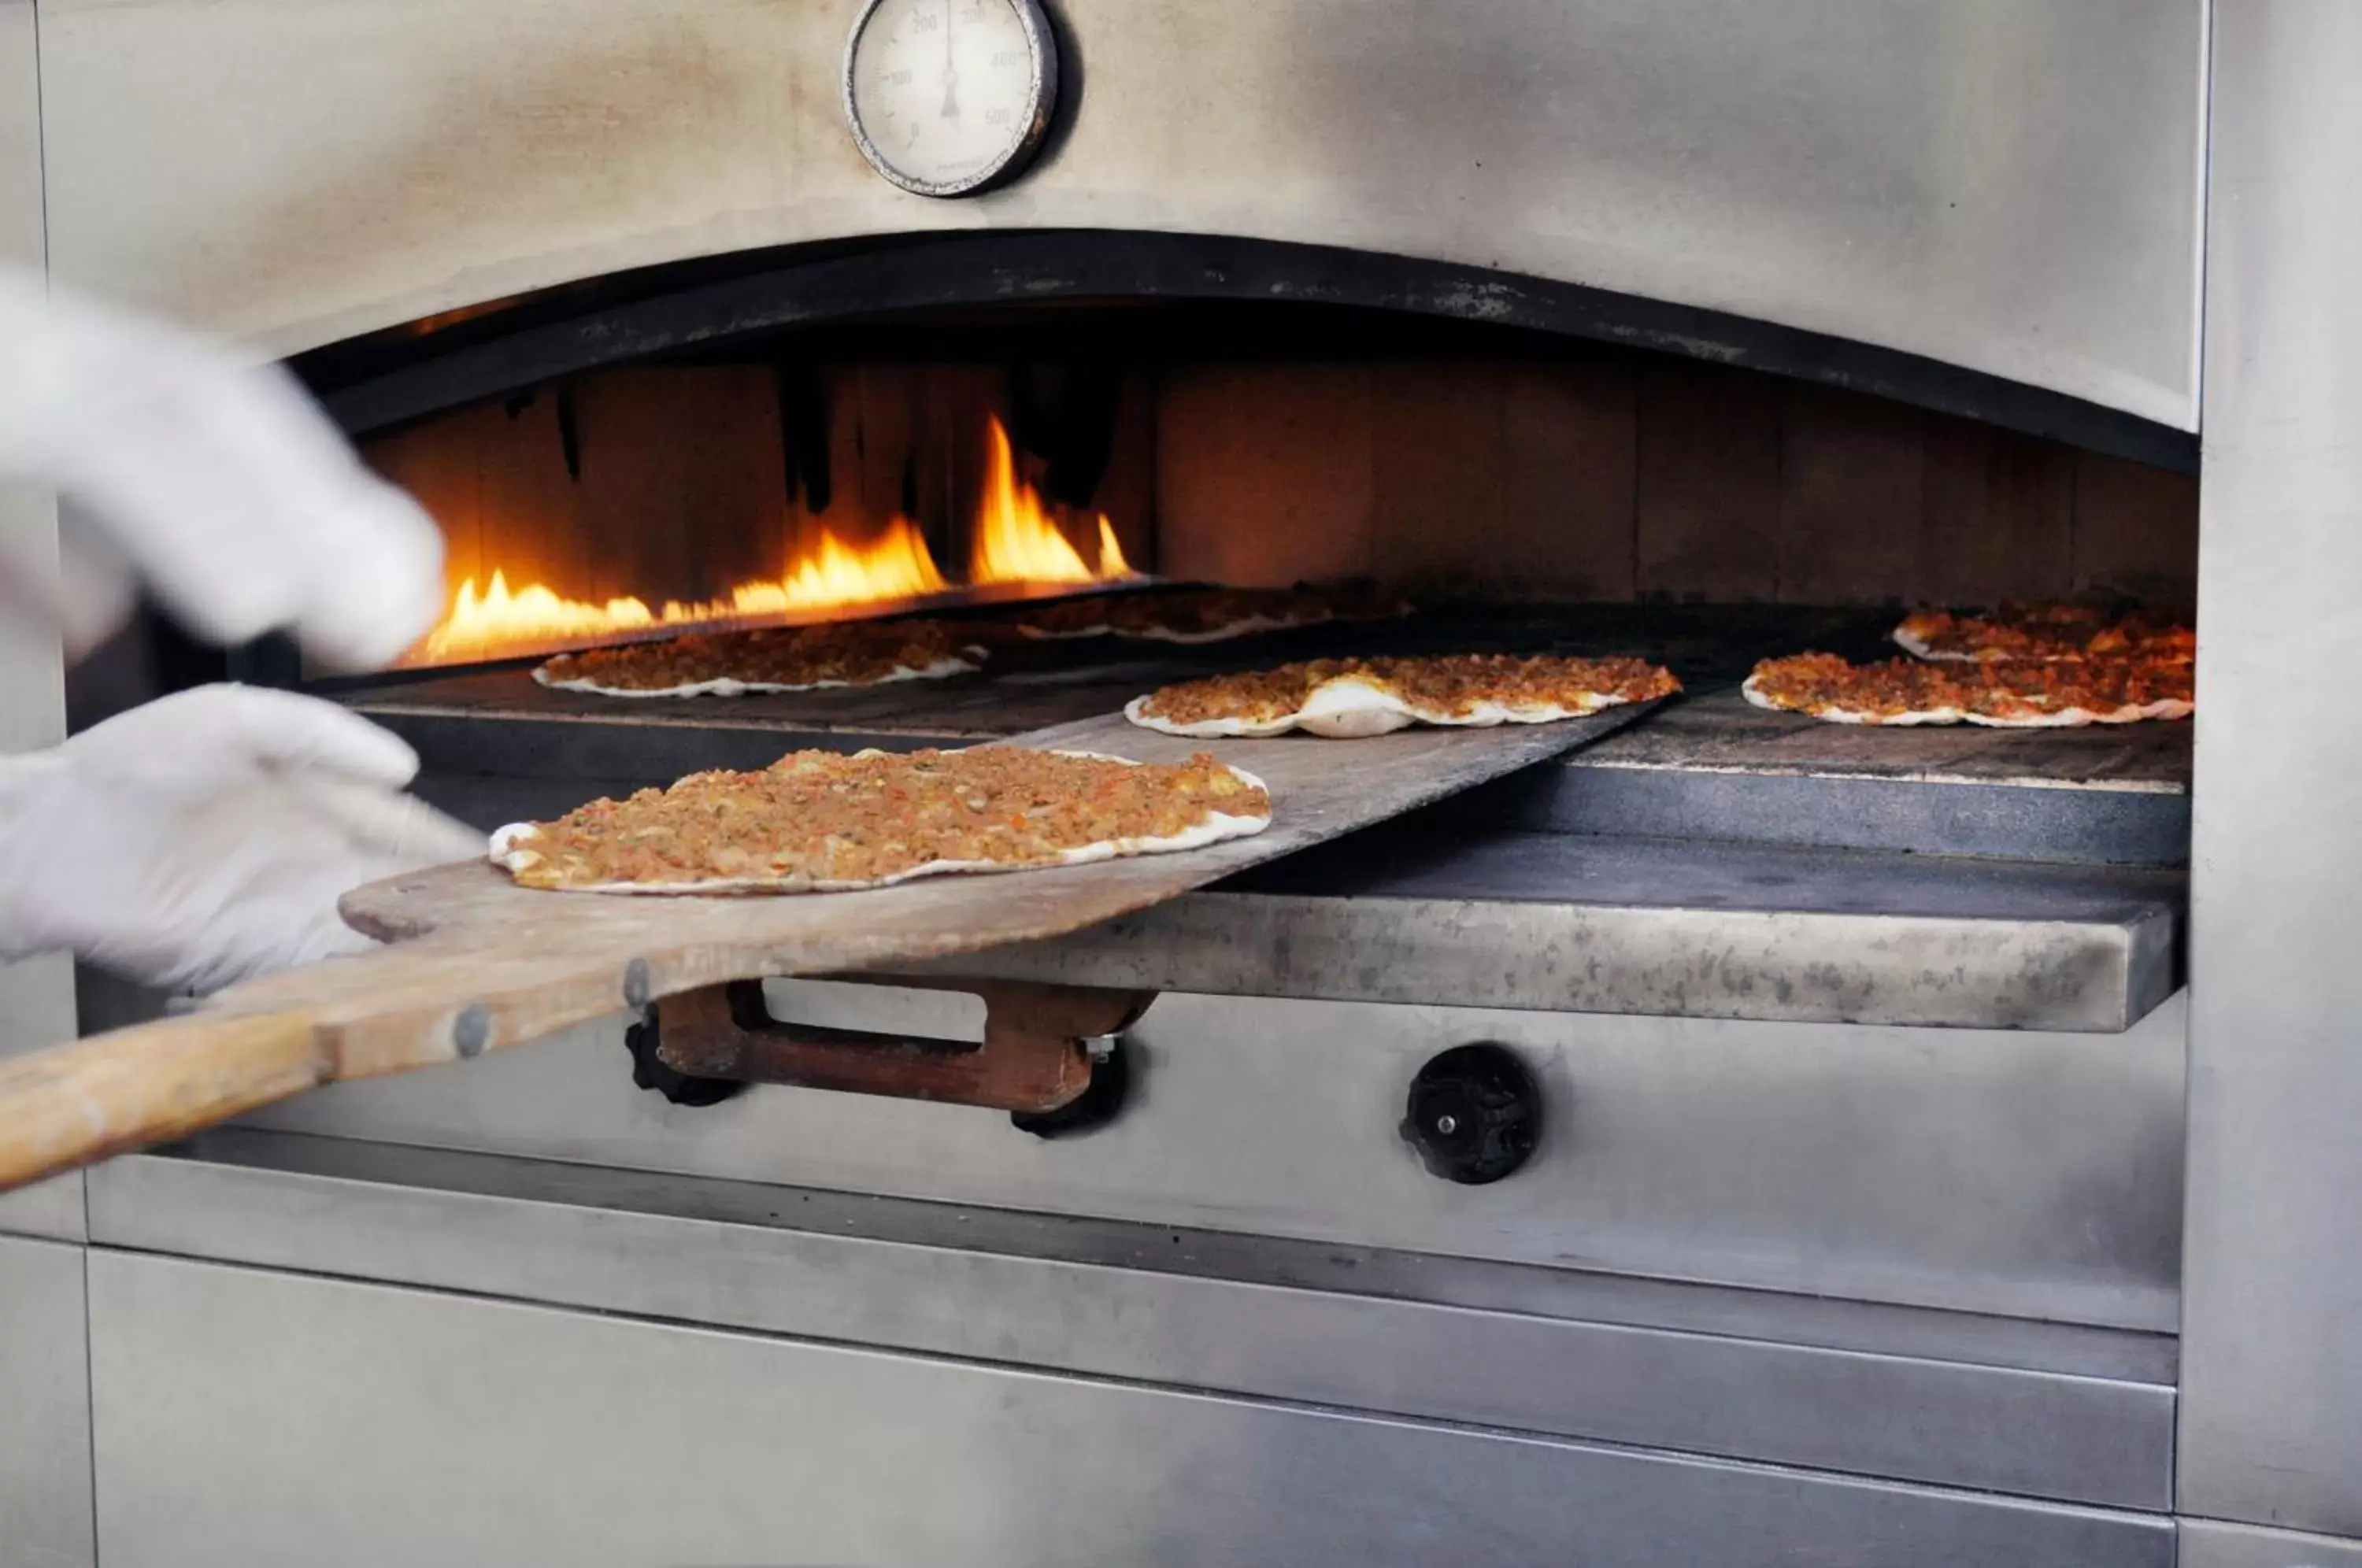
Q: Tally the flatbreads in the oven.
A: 5